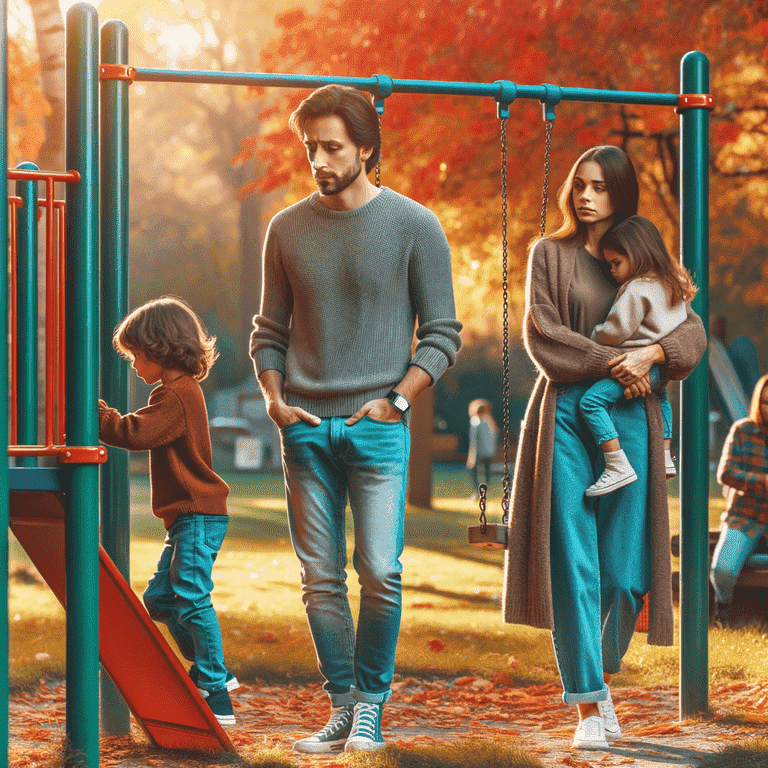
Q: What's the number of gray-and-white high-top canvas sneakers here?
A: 2